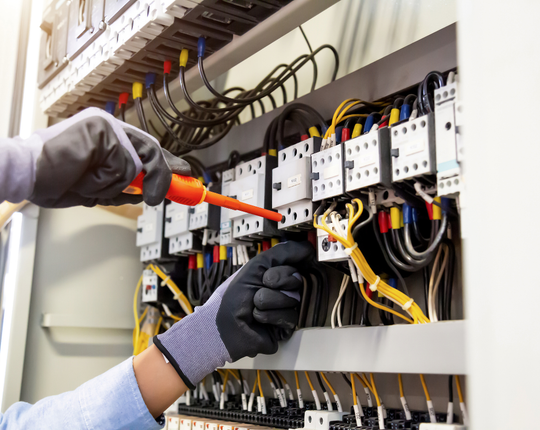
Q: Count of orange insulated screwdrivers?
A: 1